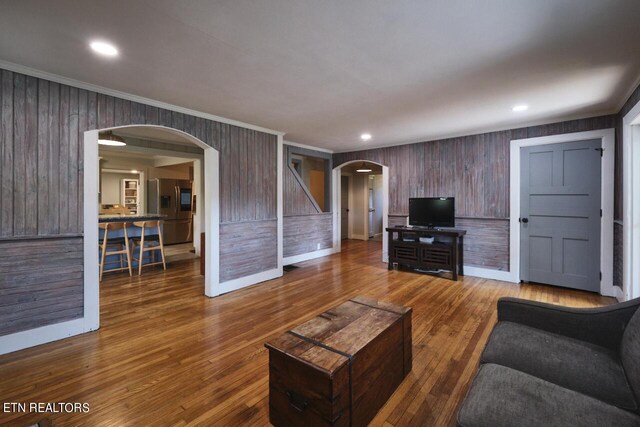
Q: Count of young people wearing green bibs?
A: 0